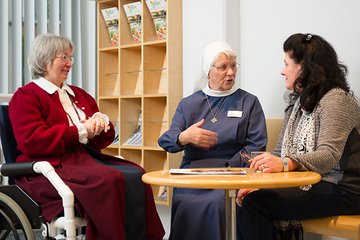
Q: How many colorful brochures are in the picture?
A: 3